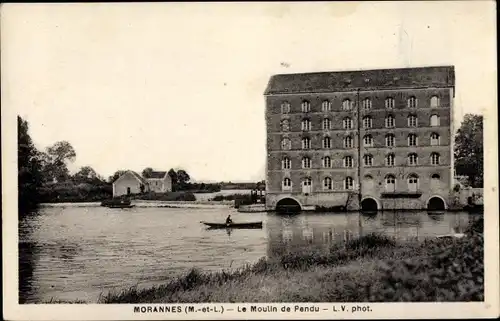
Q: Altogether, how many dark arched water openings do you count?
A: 3